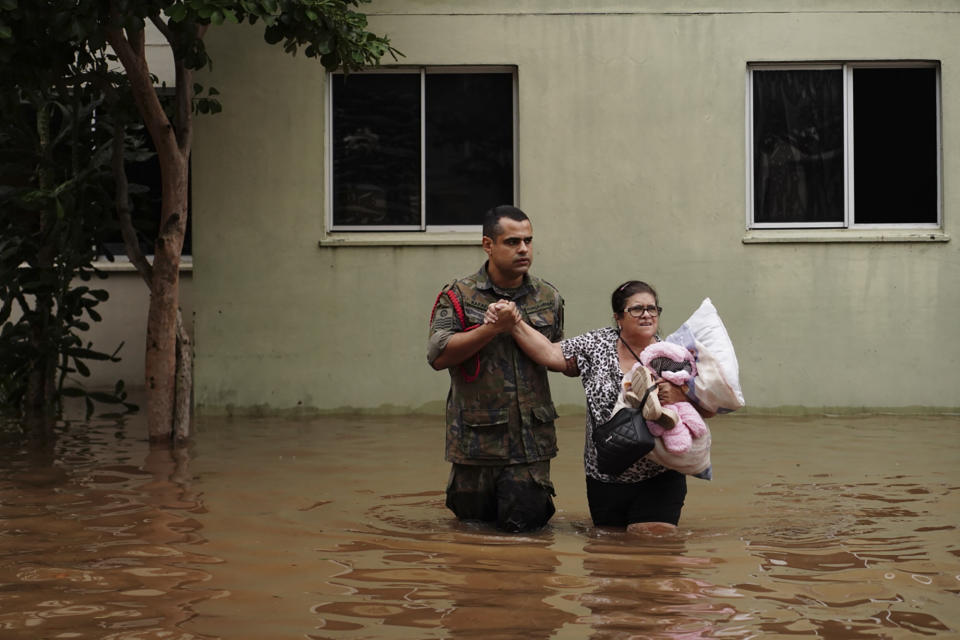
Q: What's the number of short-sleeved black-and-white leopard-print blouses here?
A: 1